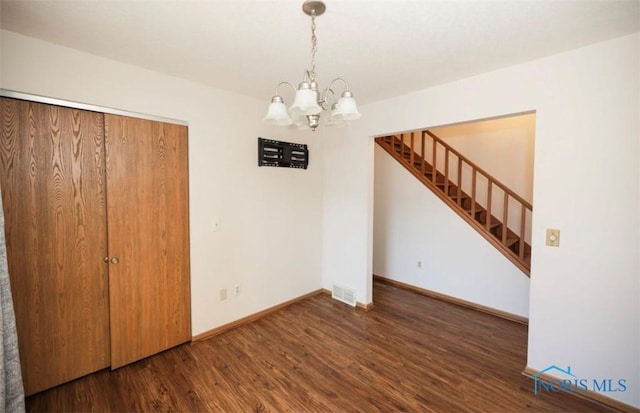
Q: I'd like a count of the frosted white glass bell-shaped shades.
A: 5